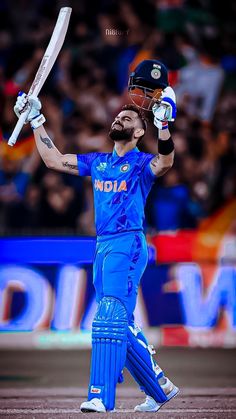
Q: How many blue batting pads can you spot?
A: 2